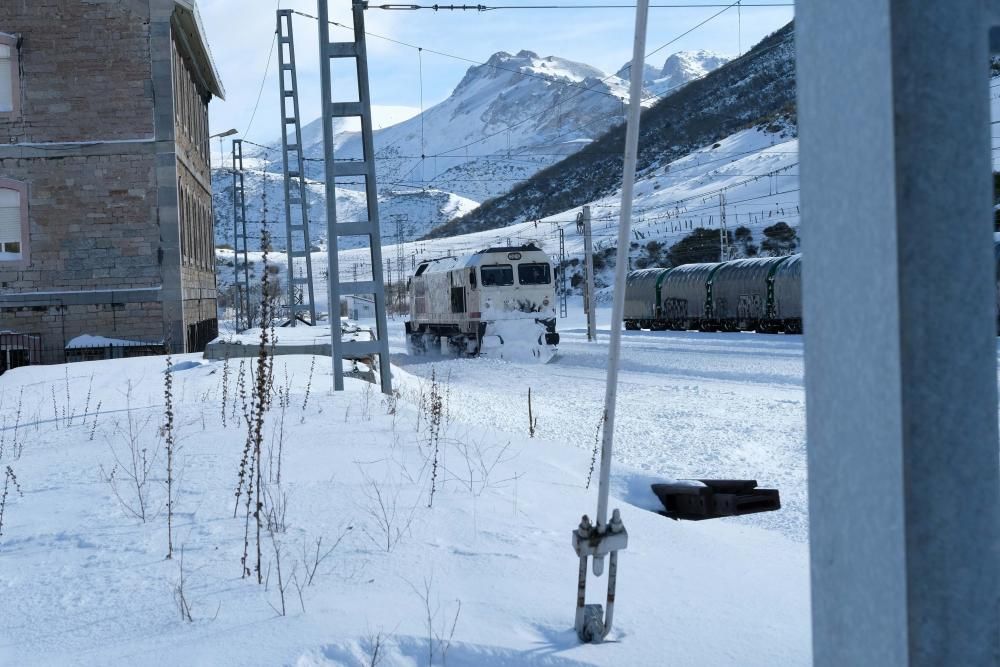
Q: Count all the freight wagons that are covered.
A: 4